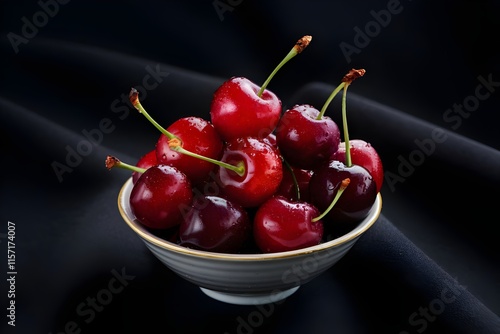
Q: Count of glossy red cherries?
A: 11